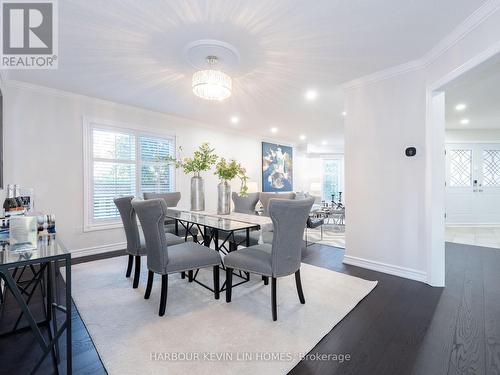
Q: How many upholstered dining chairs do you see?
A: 6